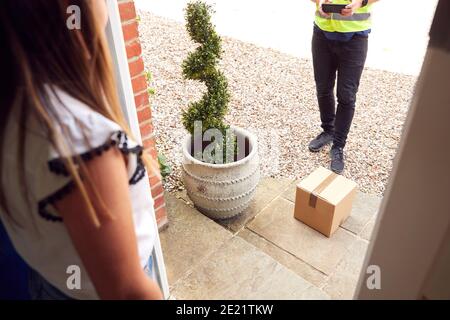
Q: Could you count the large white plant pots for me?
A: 1